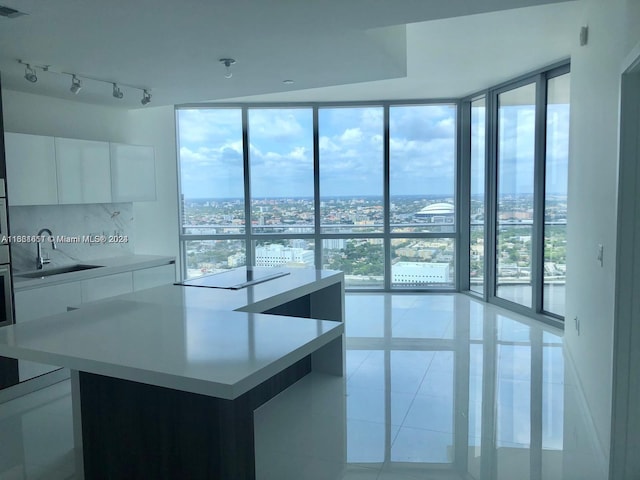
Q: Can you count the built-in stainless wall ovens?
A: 2